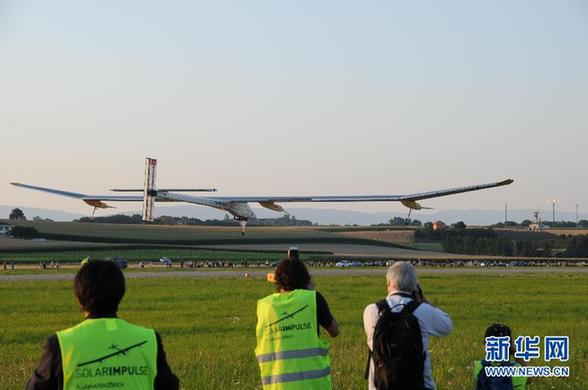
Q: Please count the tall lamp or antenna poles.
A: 3